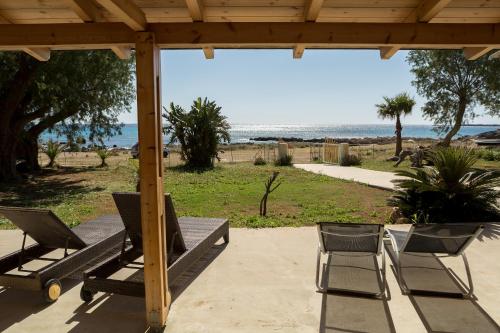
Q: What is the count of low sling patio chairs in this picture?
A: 2